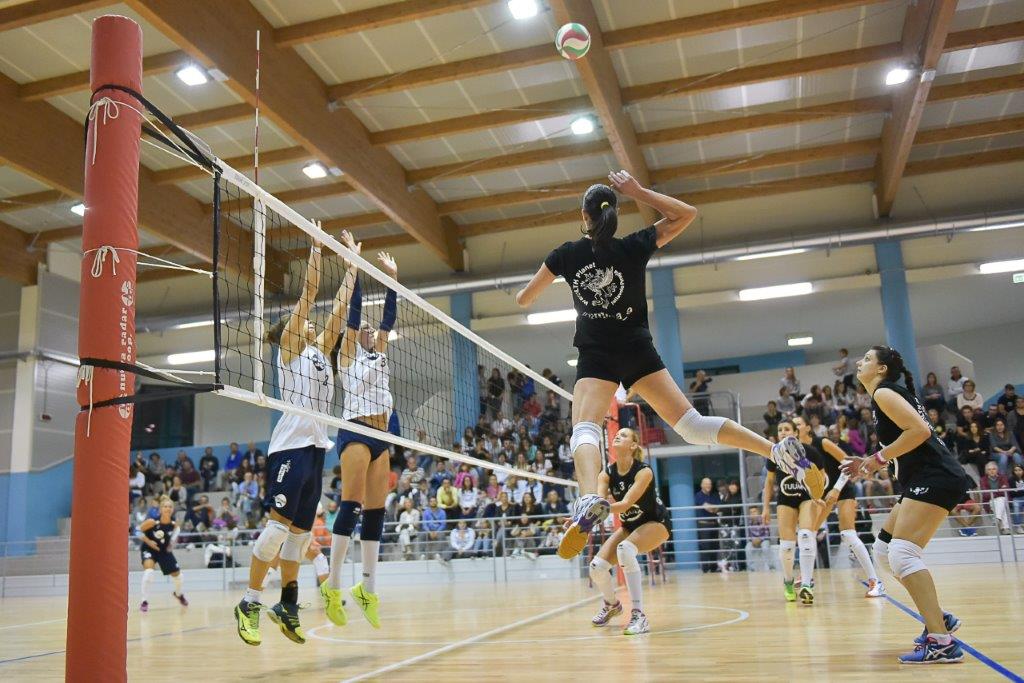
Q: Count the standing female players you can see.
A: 5